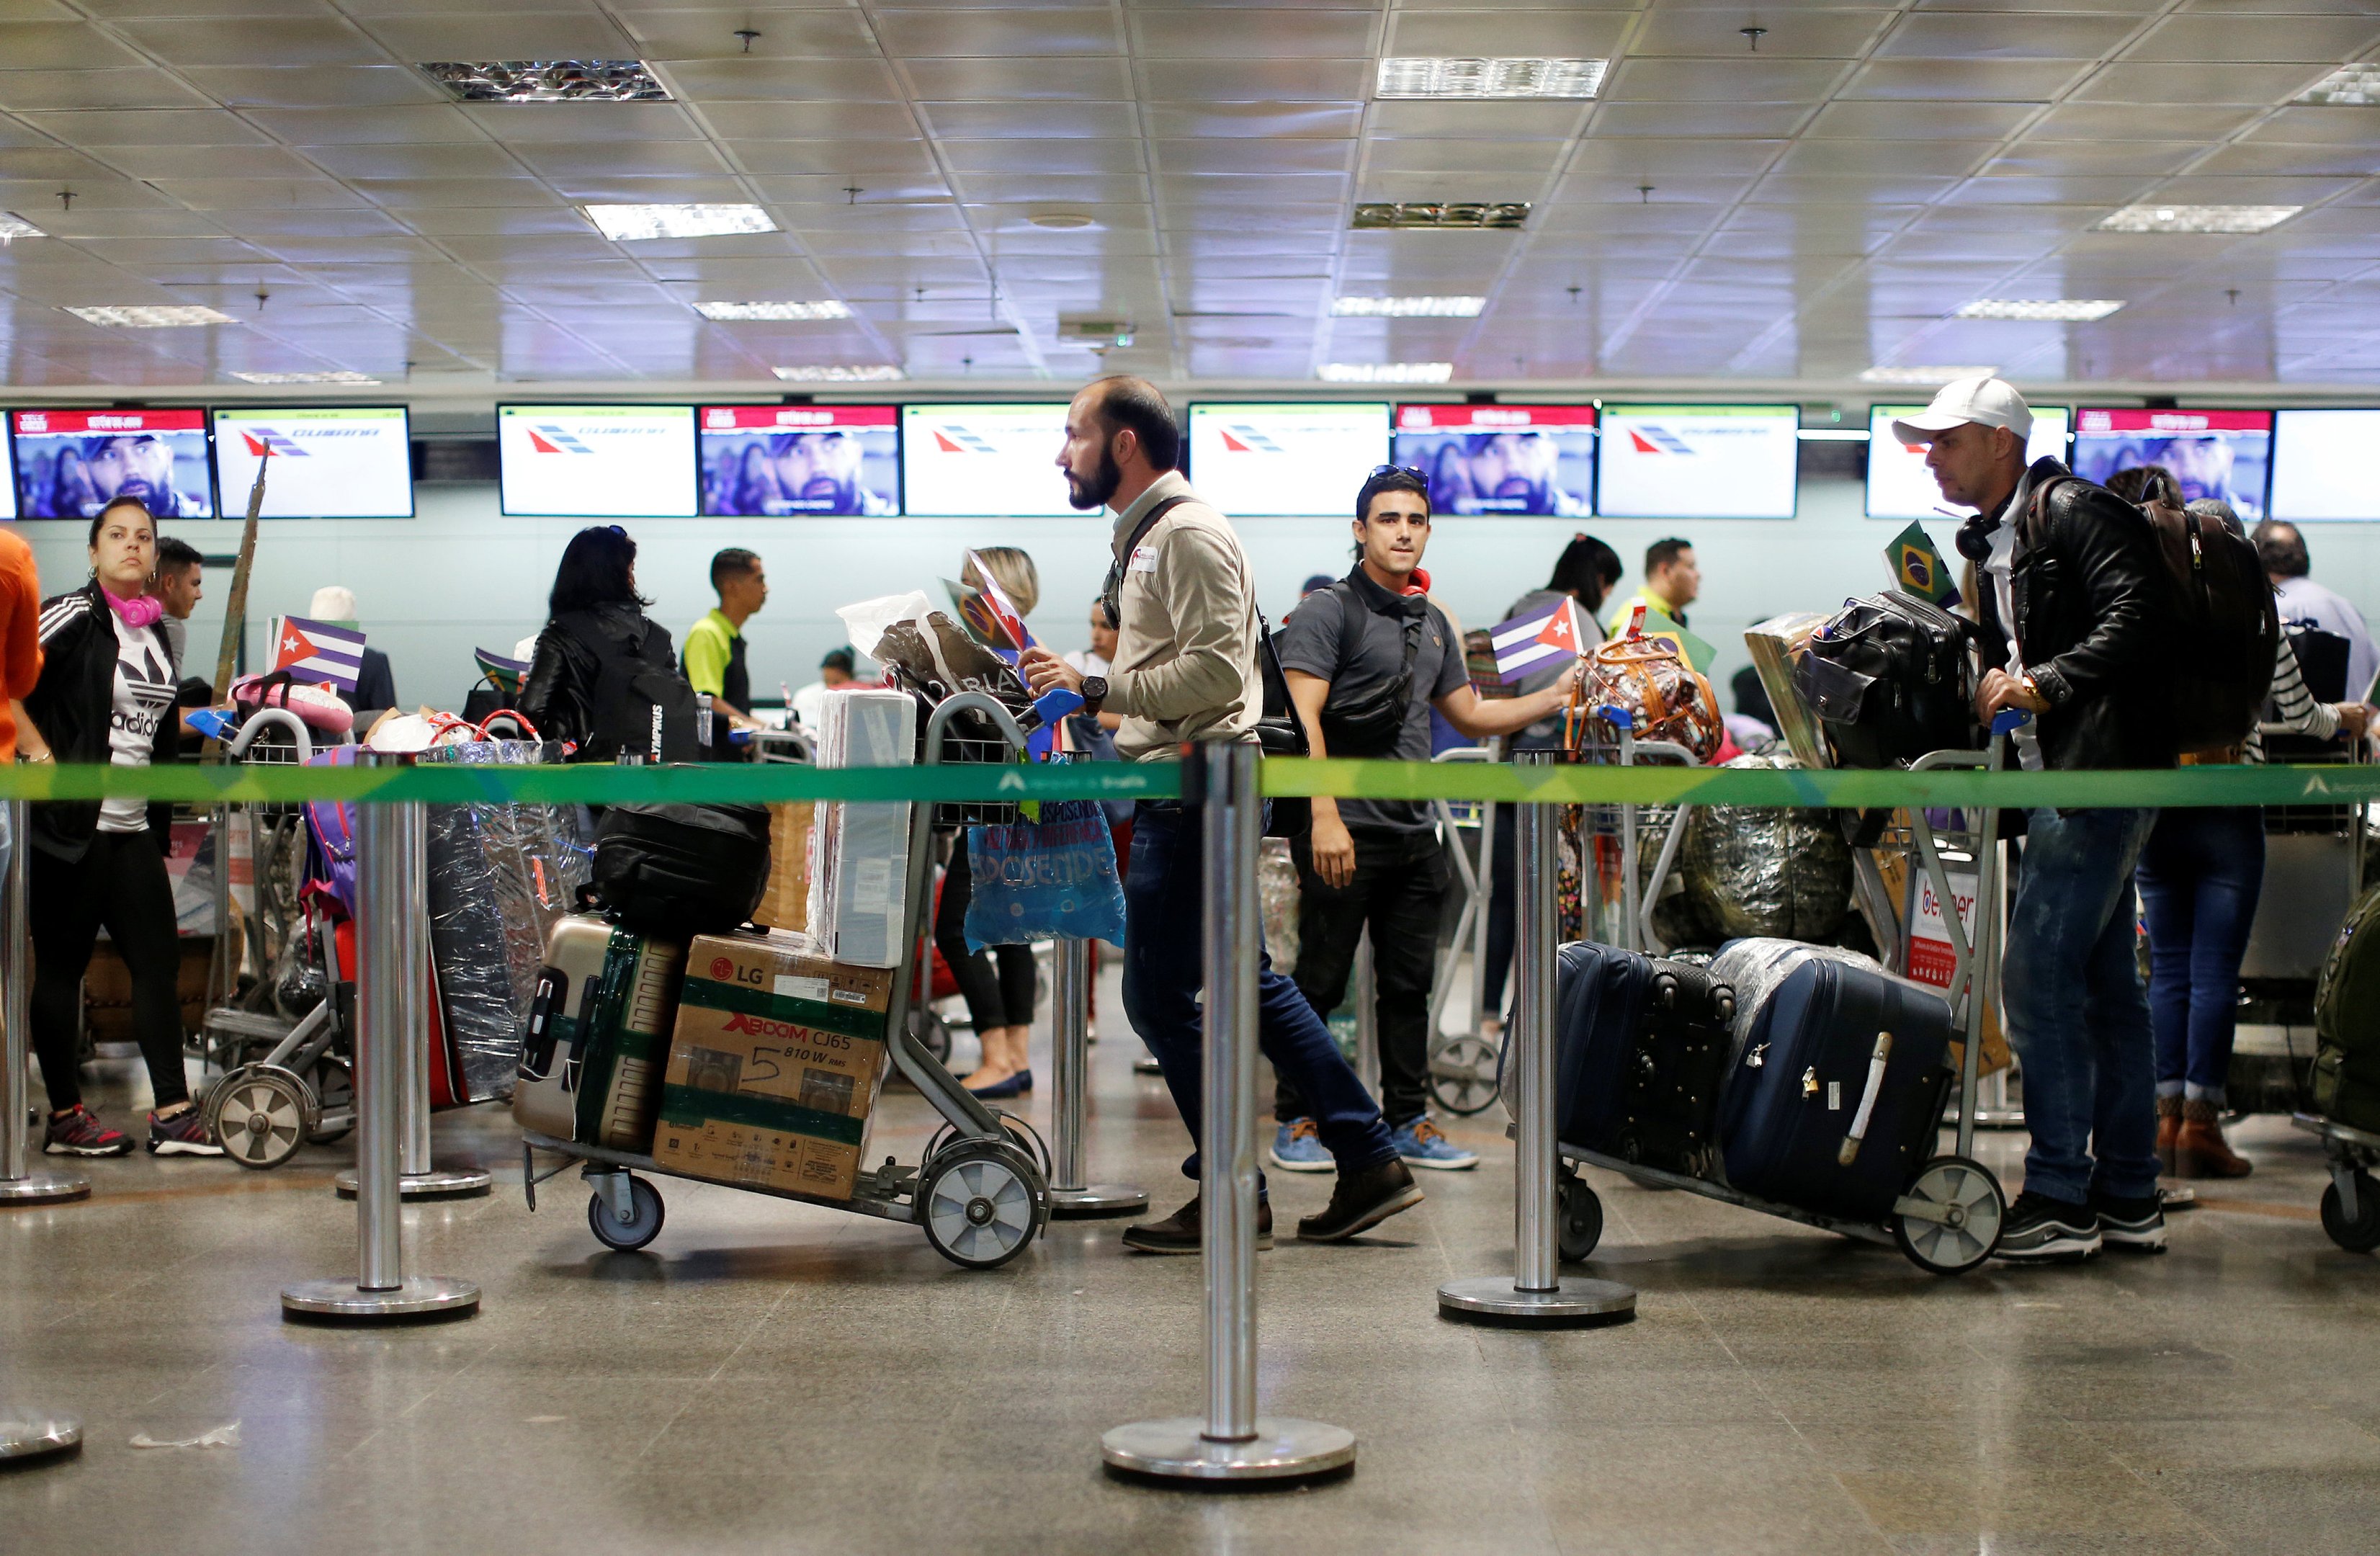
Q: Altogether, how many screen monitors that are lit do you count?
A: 12